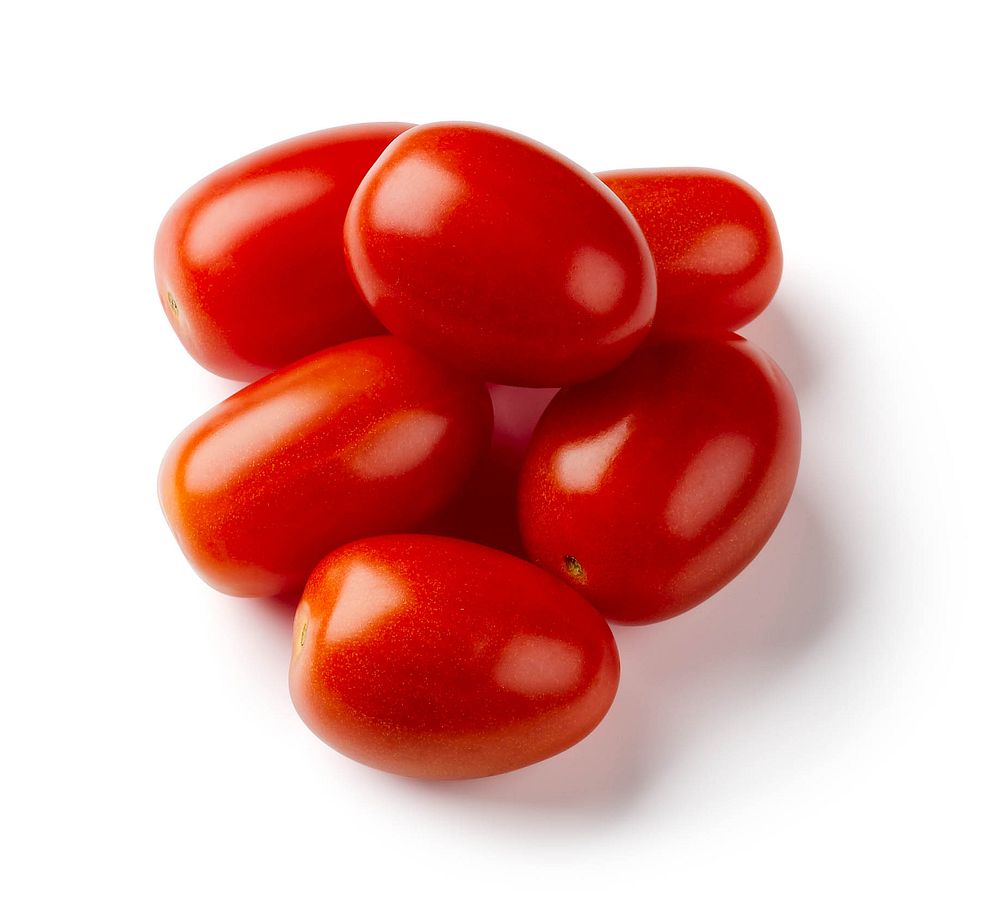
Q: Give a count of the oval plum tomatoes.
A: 6